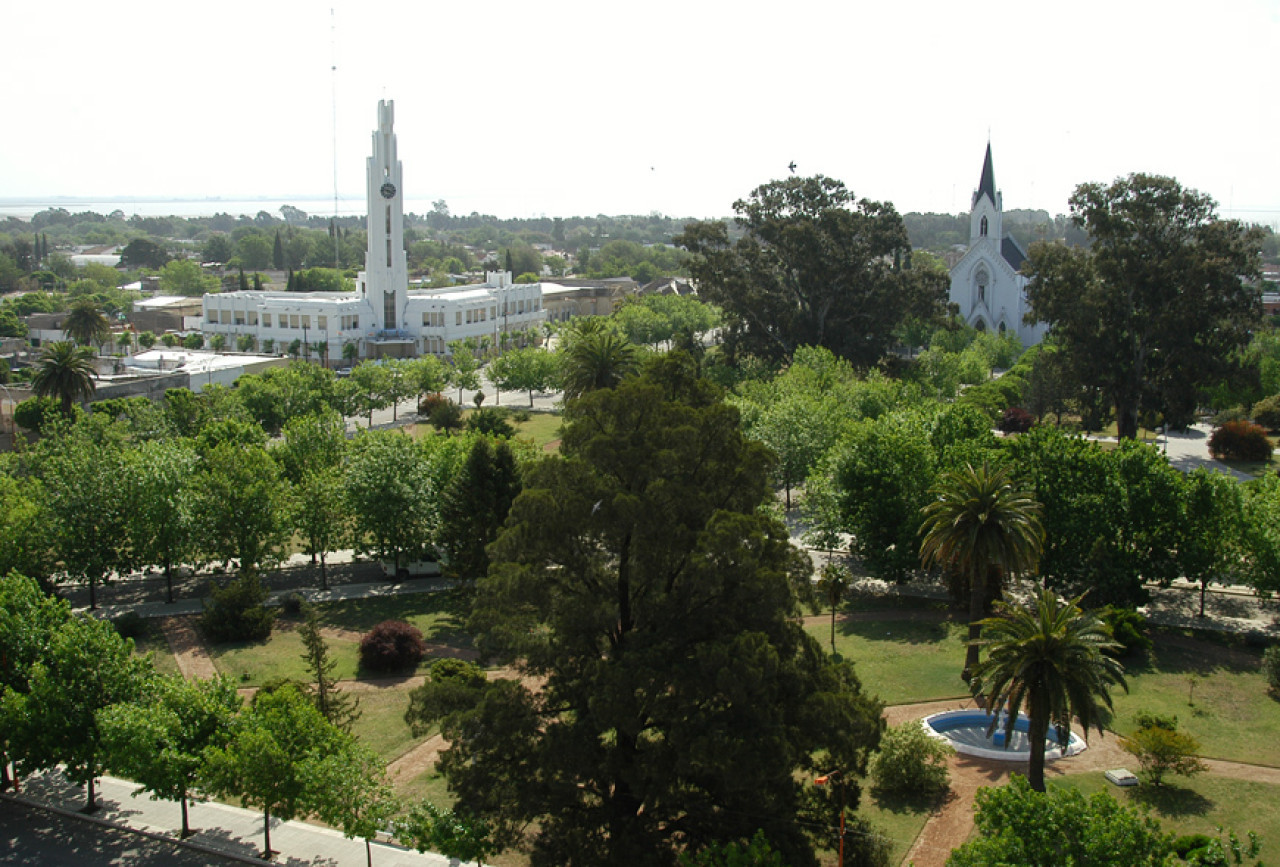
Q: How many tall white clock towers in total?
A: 1